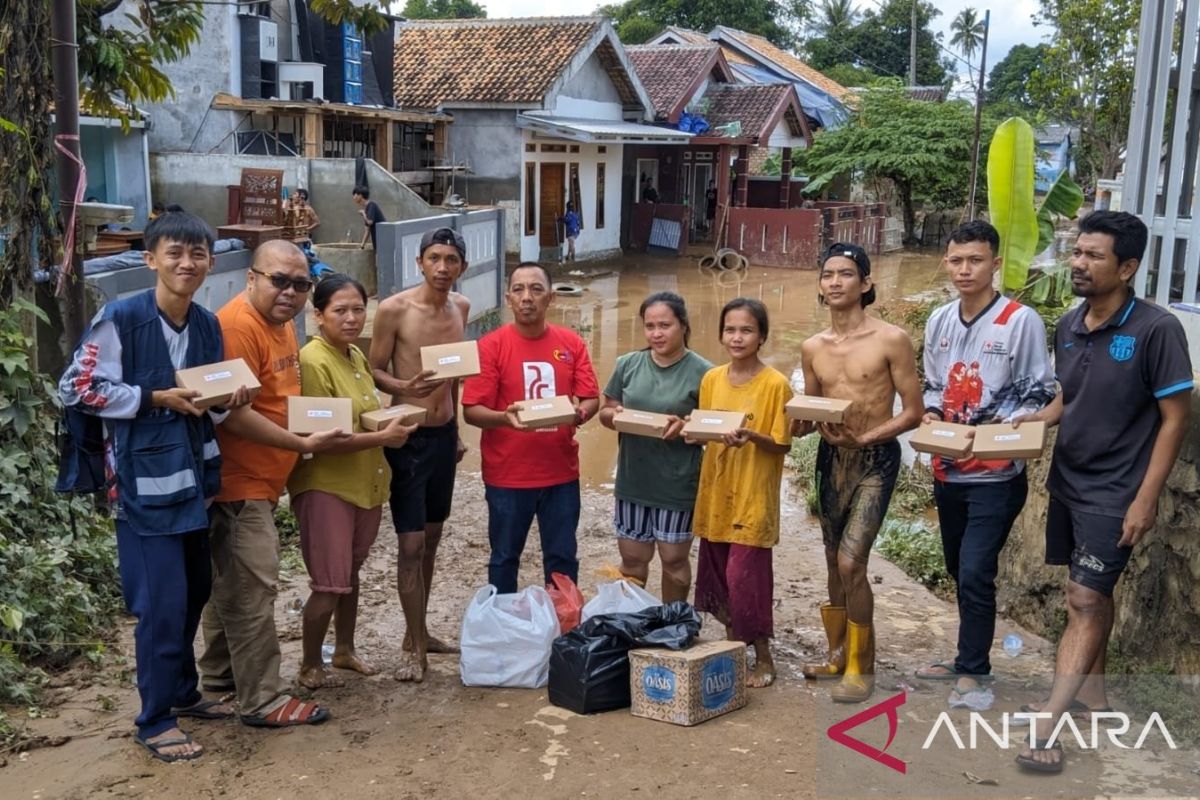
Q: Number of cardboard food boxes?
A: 10